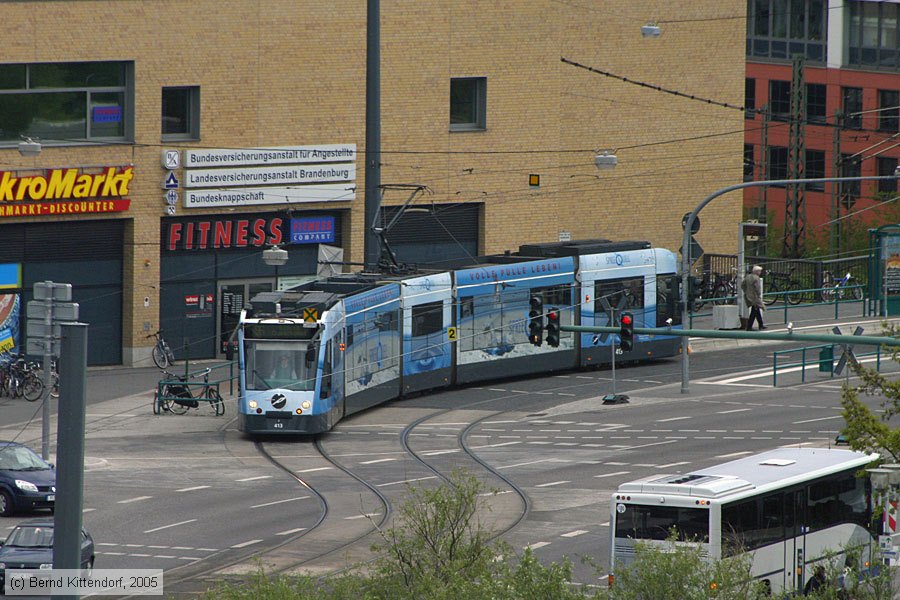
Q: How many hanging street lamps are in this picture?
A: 4